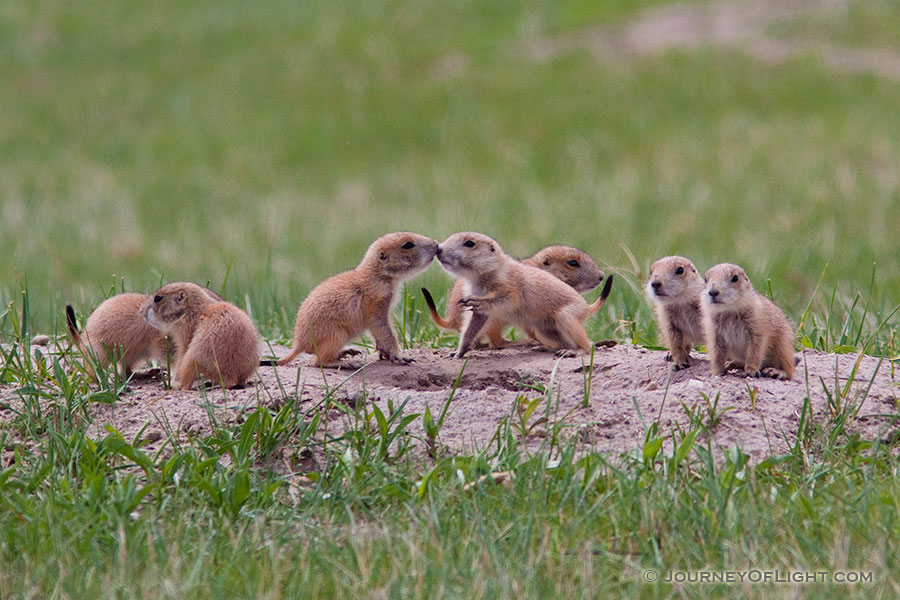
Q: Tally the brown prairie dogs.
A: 7